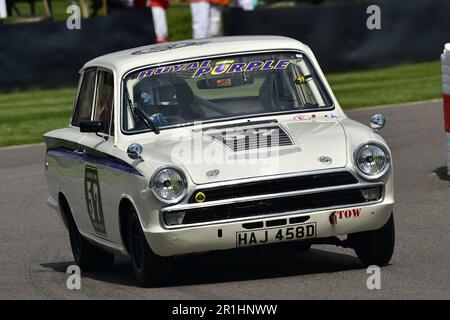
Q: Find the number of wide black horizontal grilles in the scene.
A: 2